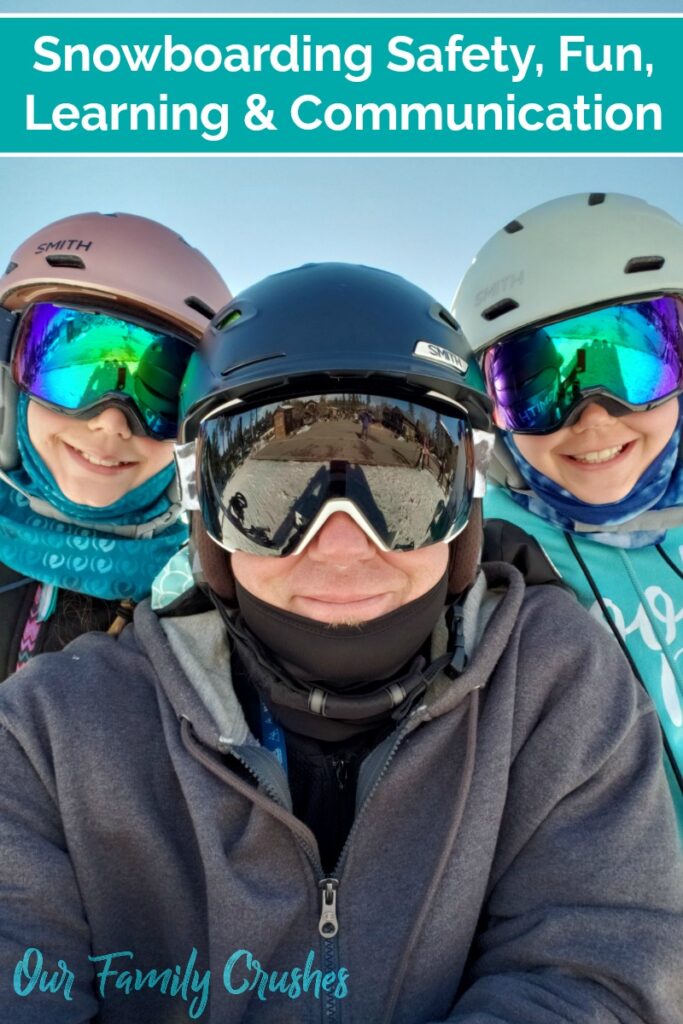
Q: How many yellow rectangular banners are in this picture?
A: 0